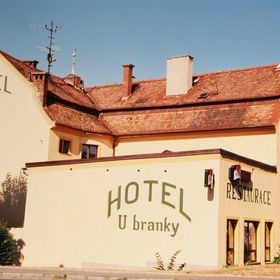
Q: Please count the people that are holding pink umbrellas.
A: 0